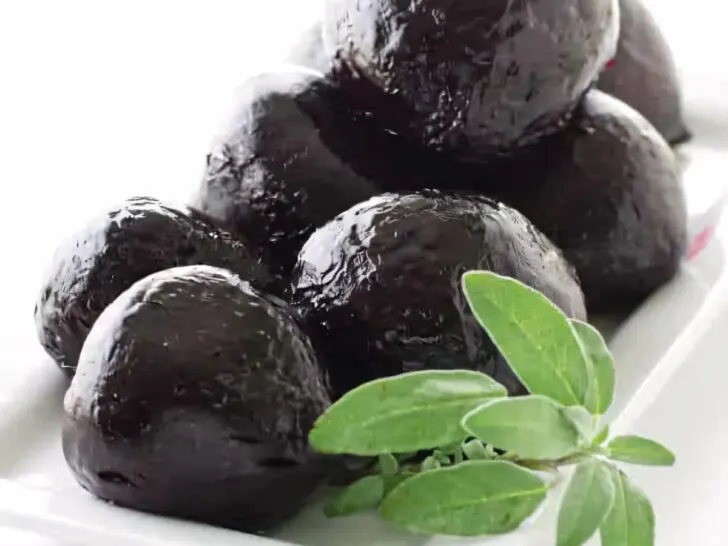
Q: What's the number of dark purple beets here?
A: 7